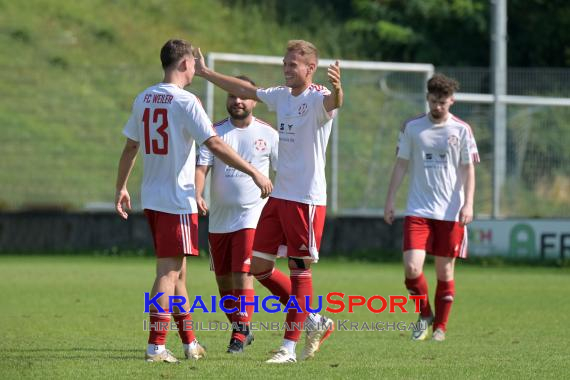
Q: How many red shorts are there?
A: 4